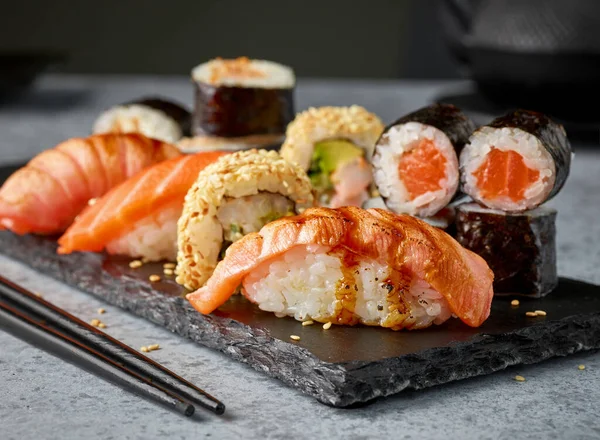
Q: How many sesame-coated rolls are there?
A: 2